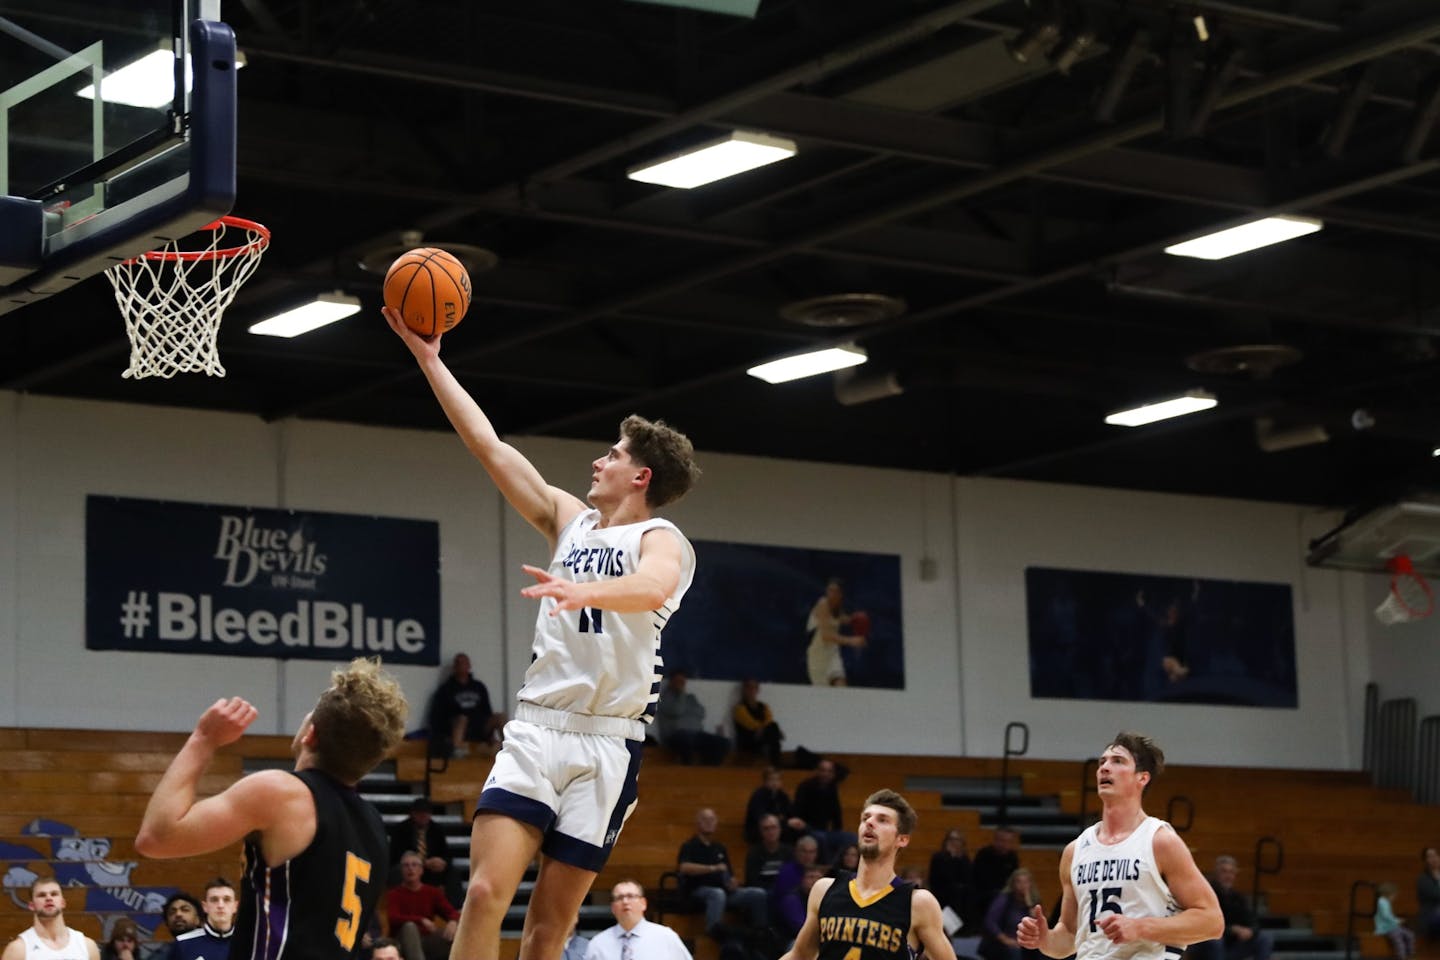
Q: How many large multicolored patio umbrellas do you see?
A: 0